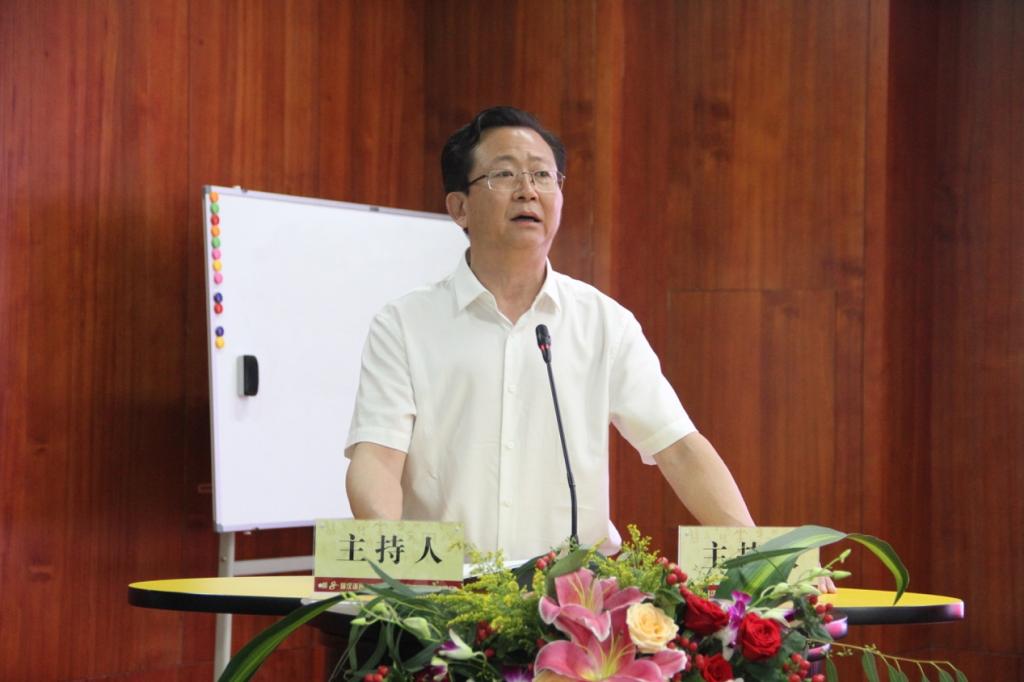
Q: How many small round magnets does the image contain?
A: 12